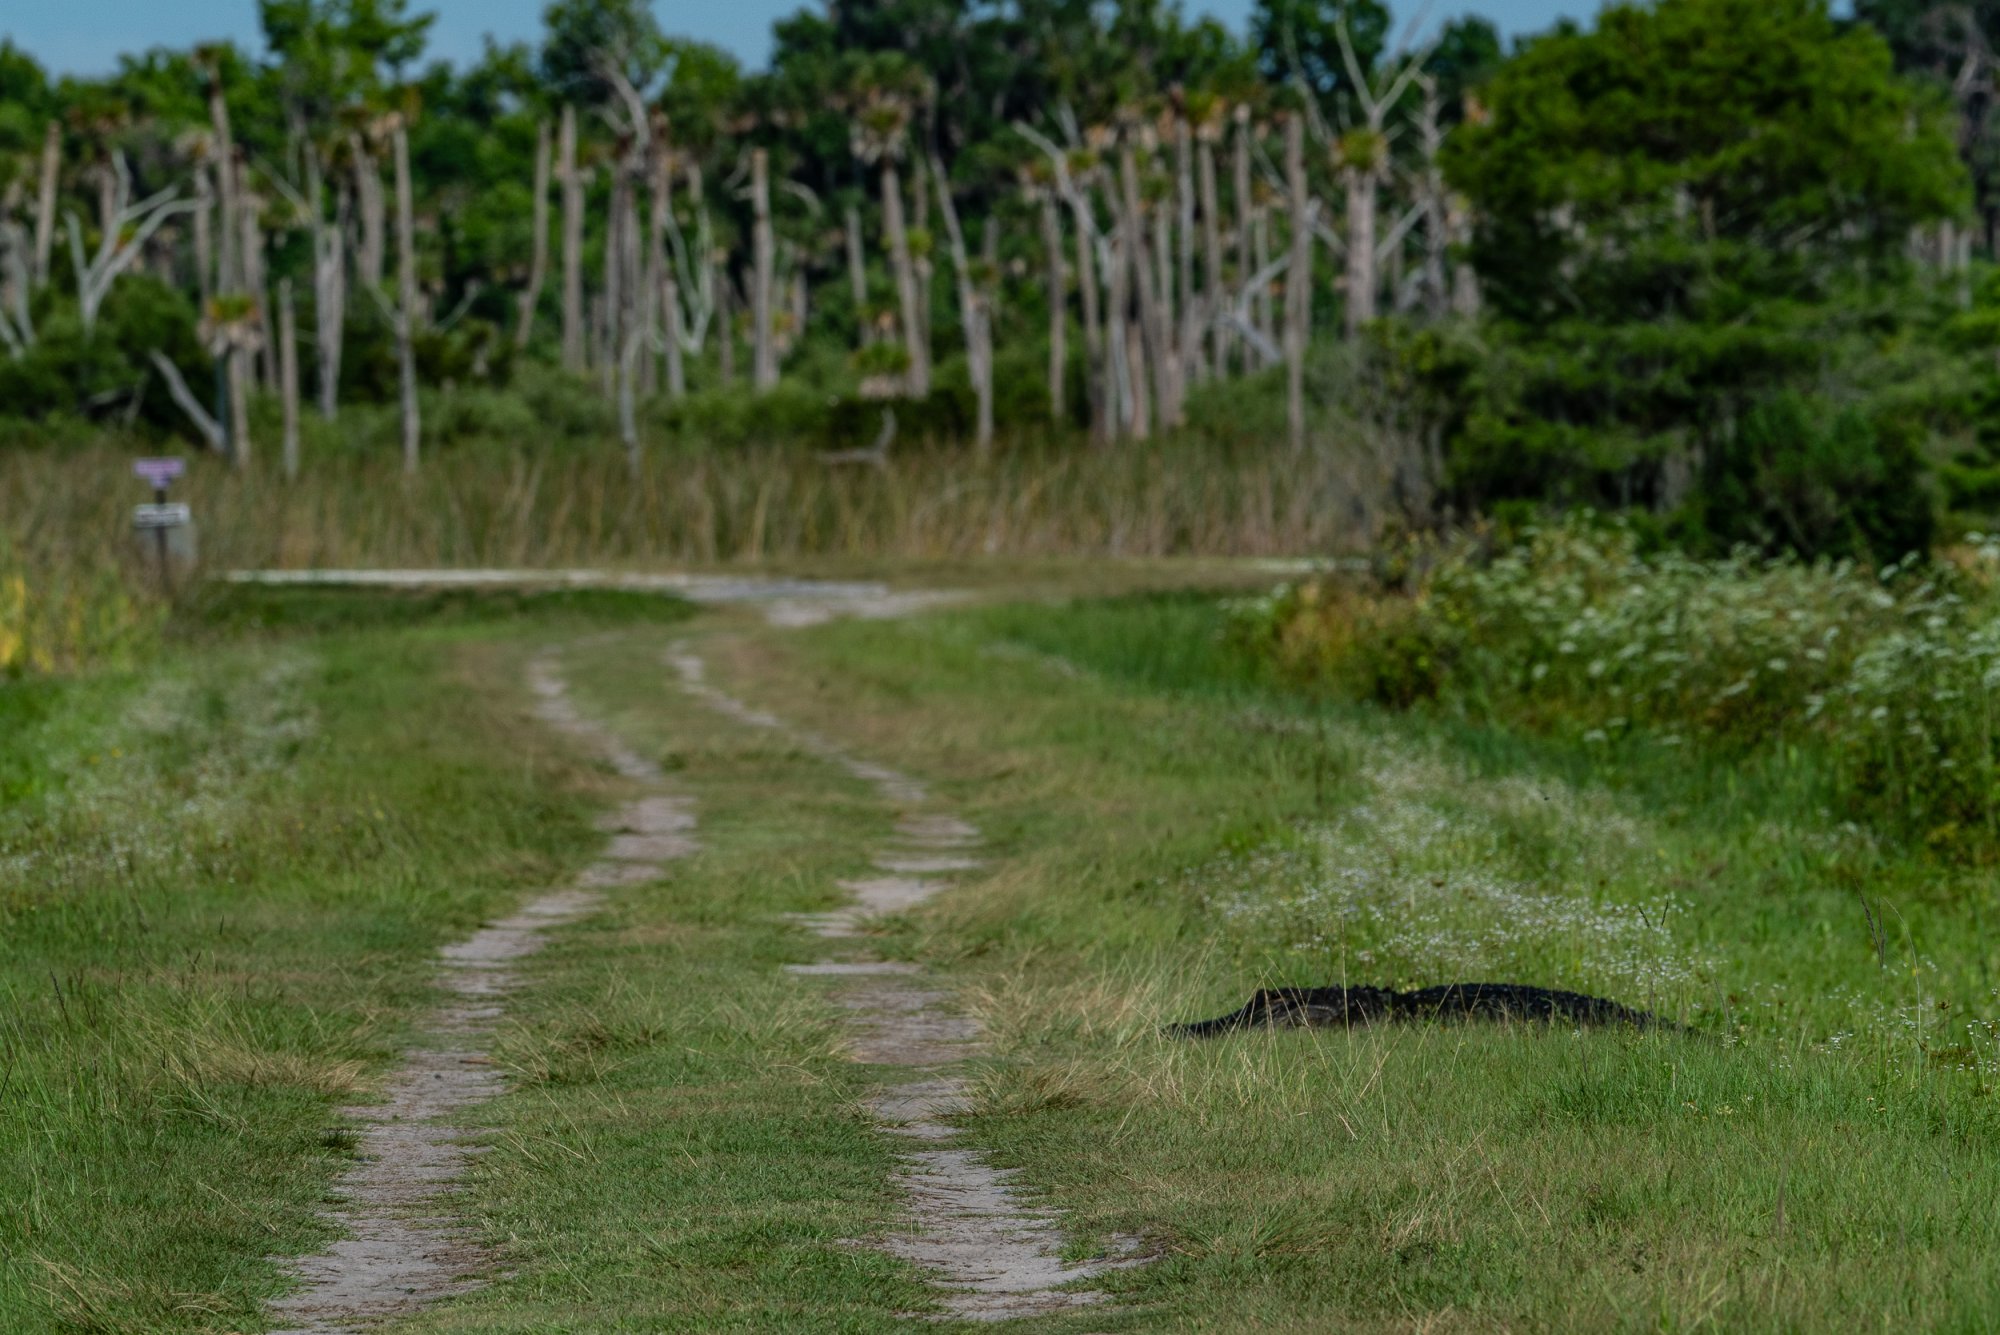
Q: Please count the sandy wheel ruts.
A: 2